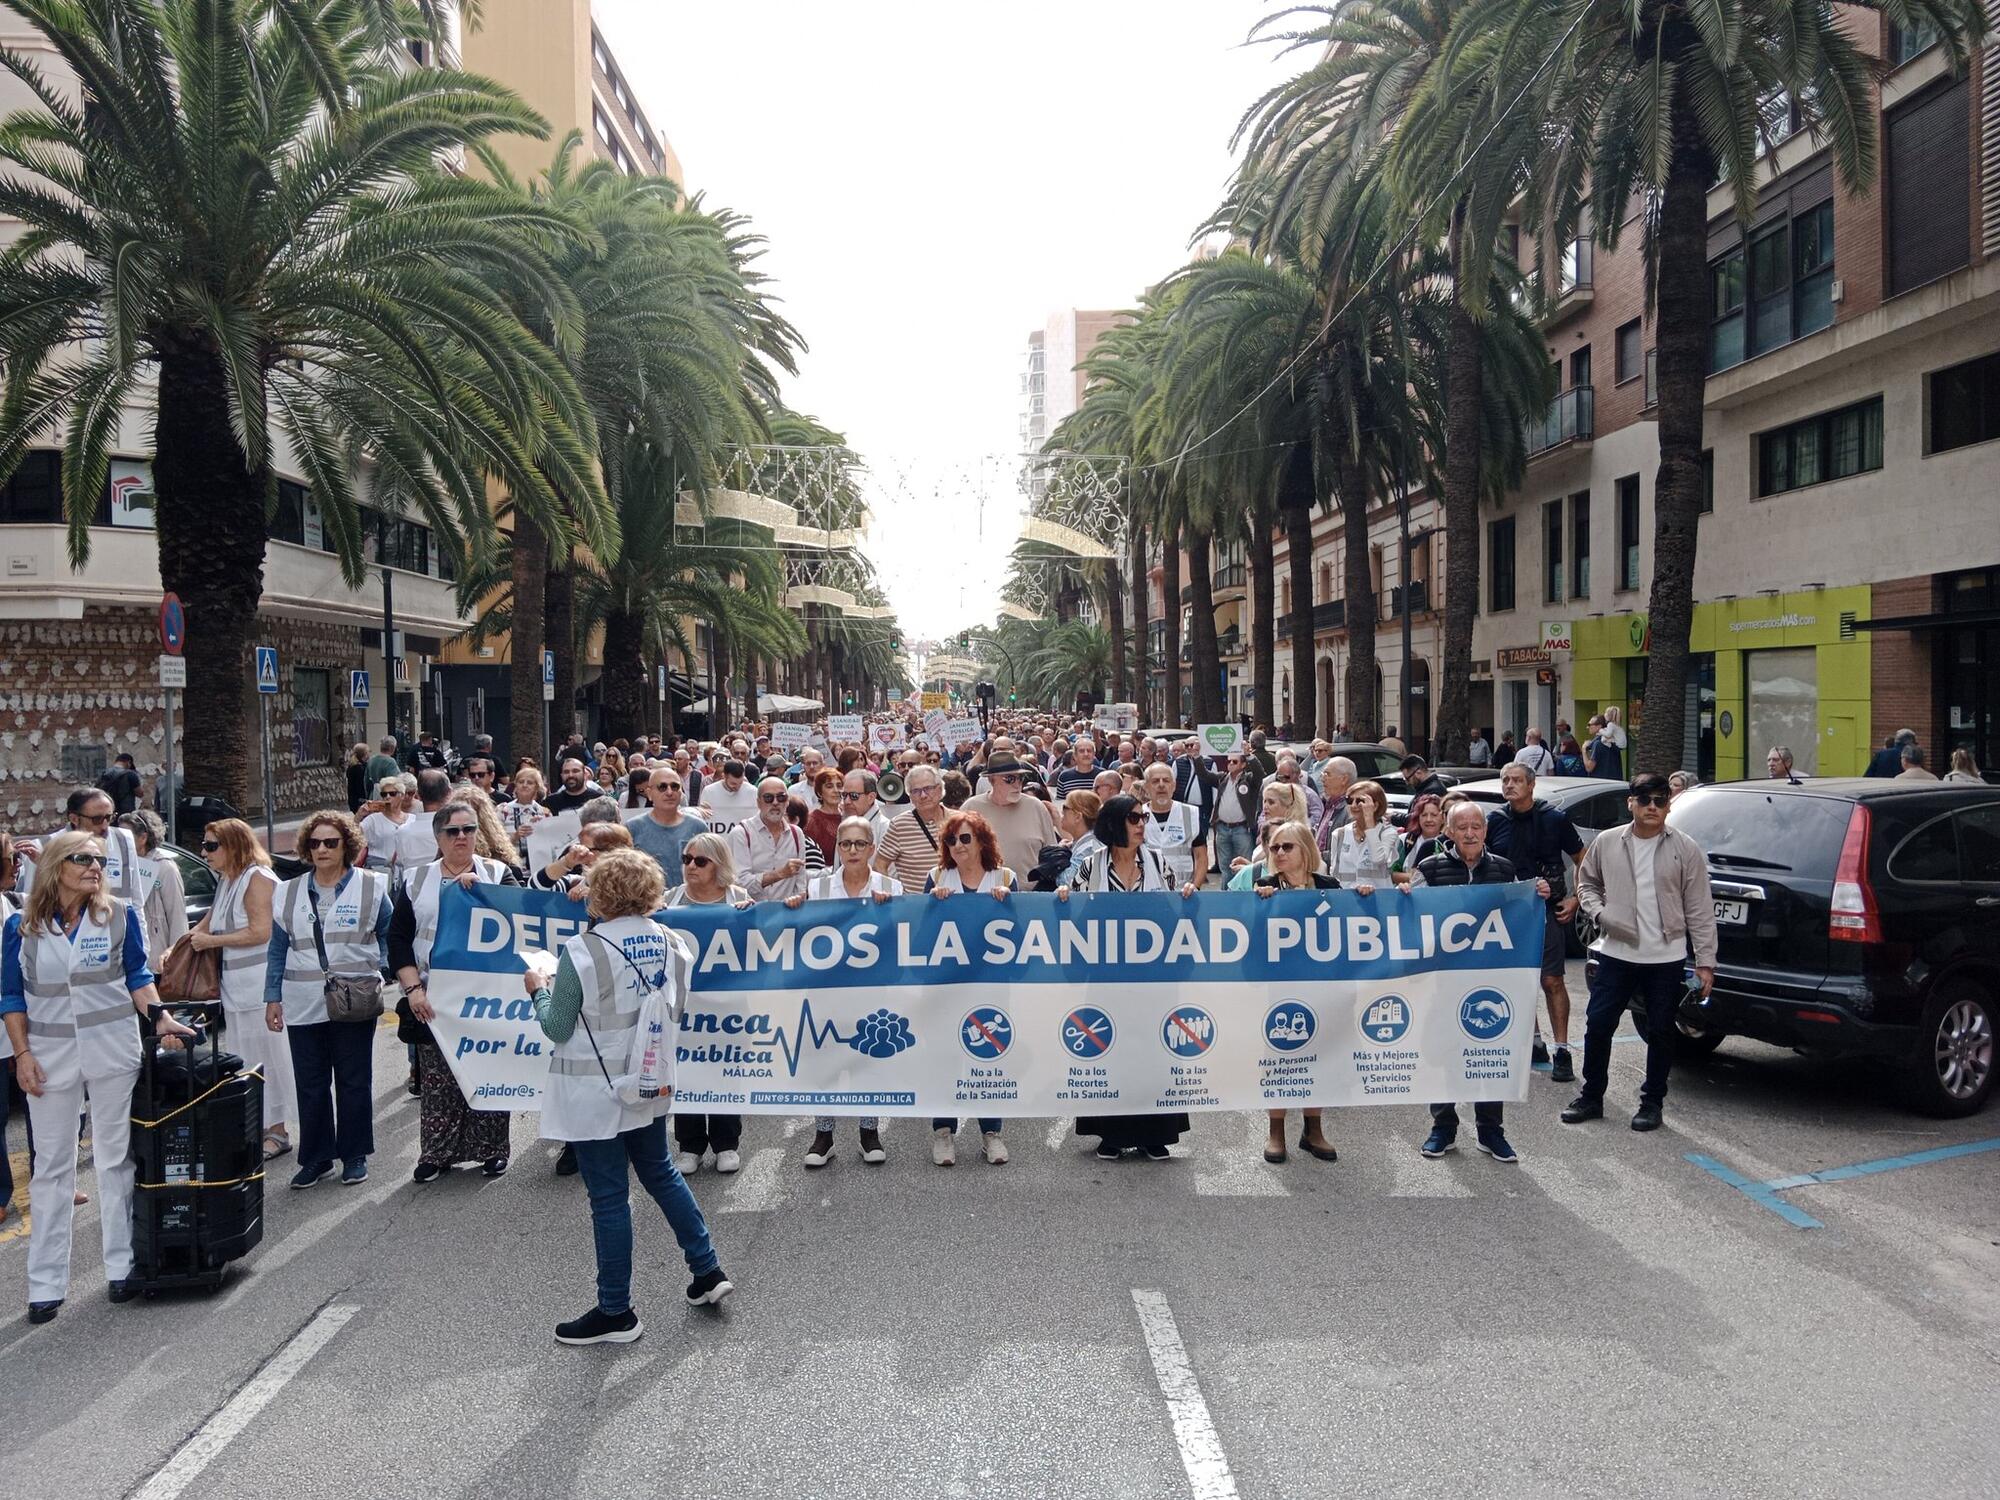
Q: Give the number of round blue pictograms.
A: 6